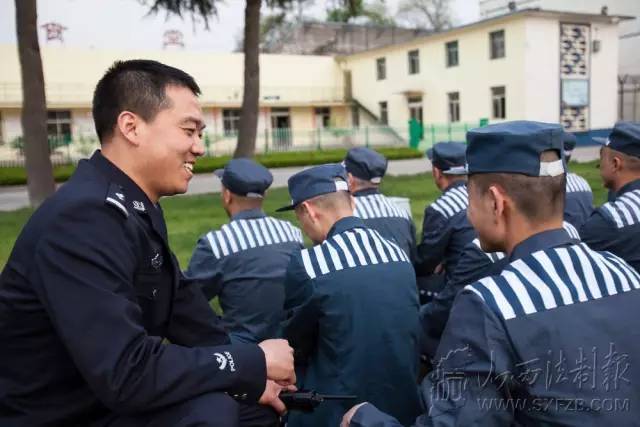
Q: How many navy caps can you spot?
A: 7